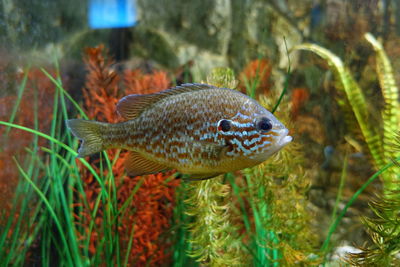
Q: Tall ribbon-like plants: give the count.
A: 2